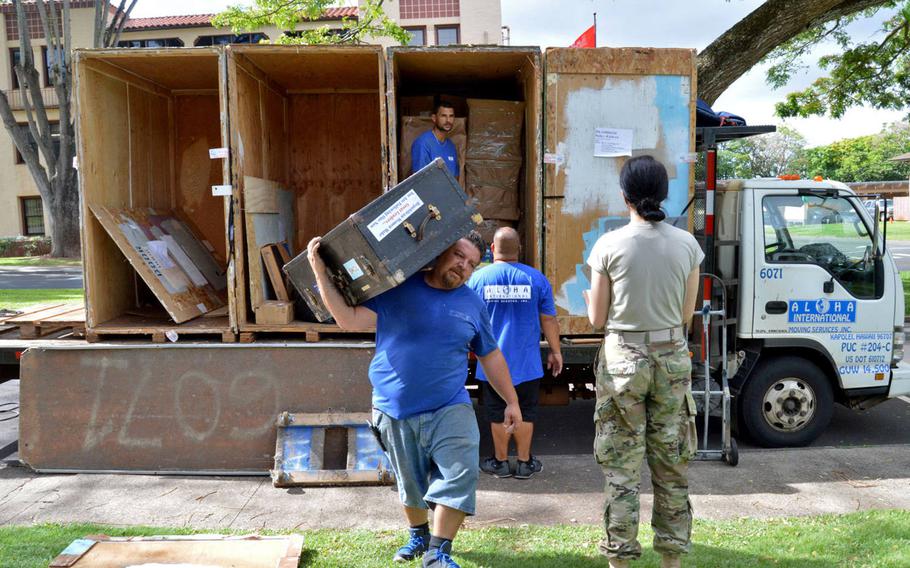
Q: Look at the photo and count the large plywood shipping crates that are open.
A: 3